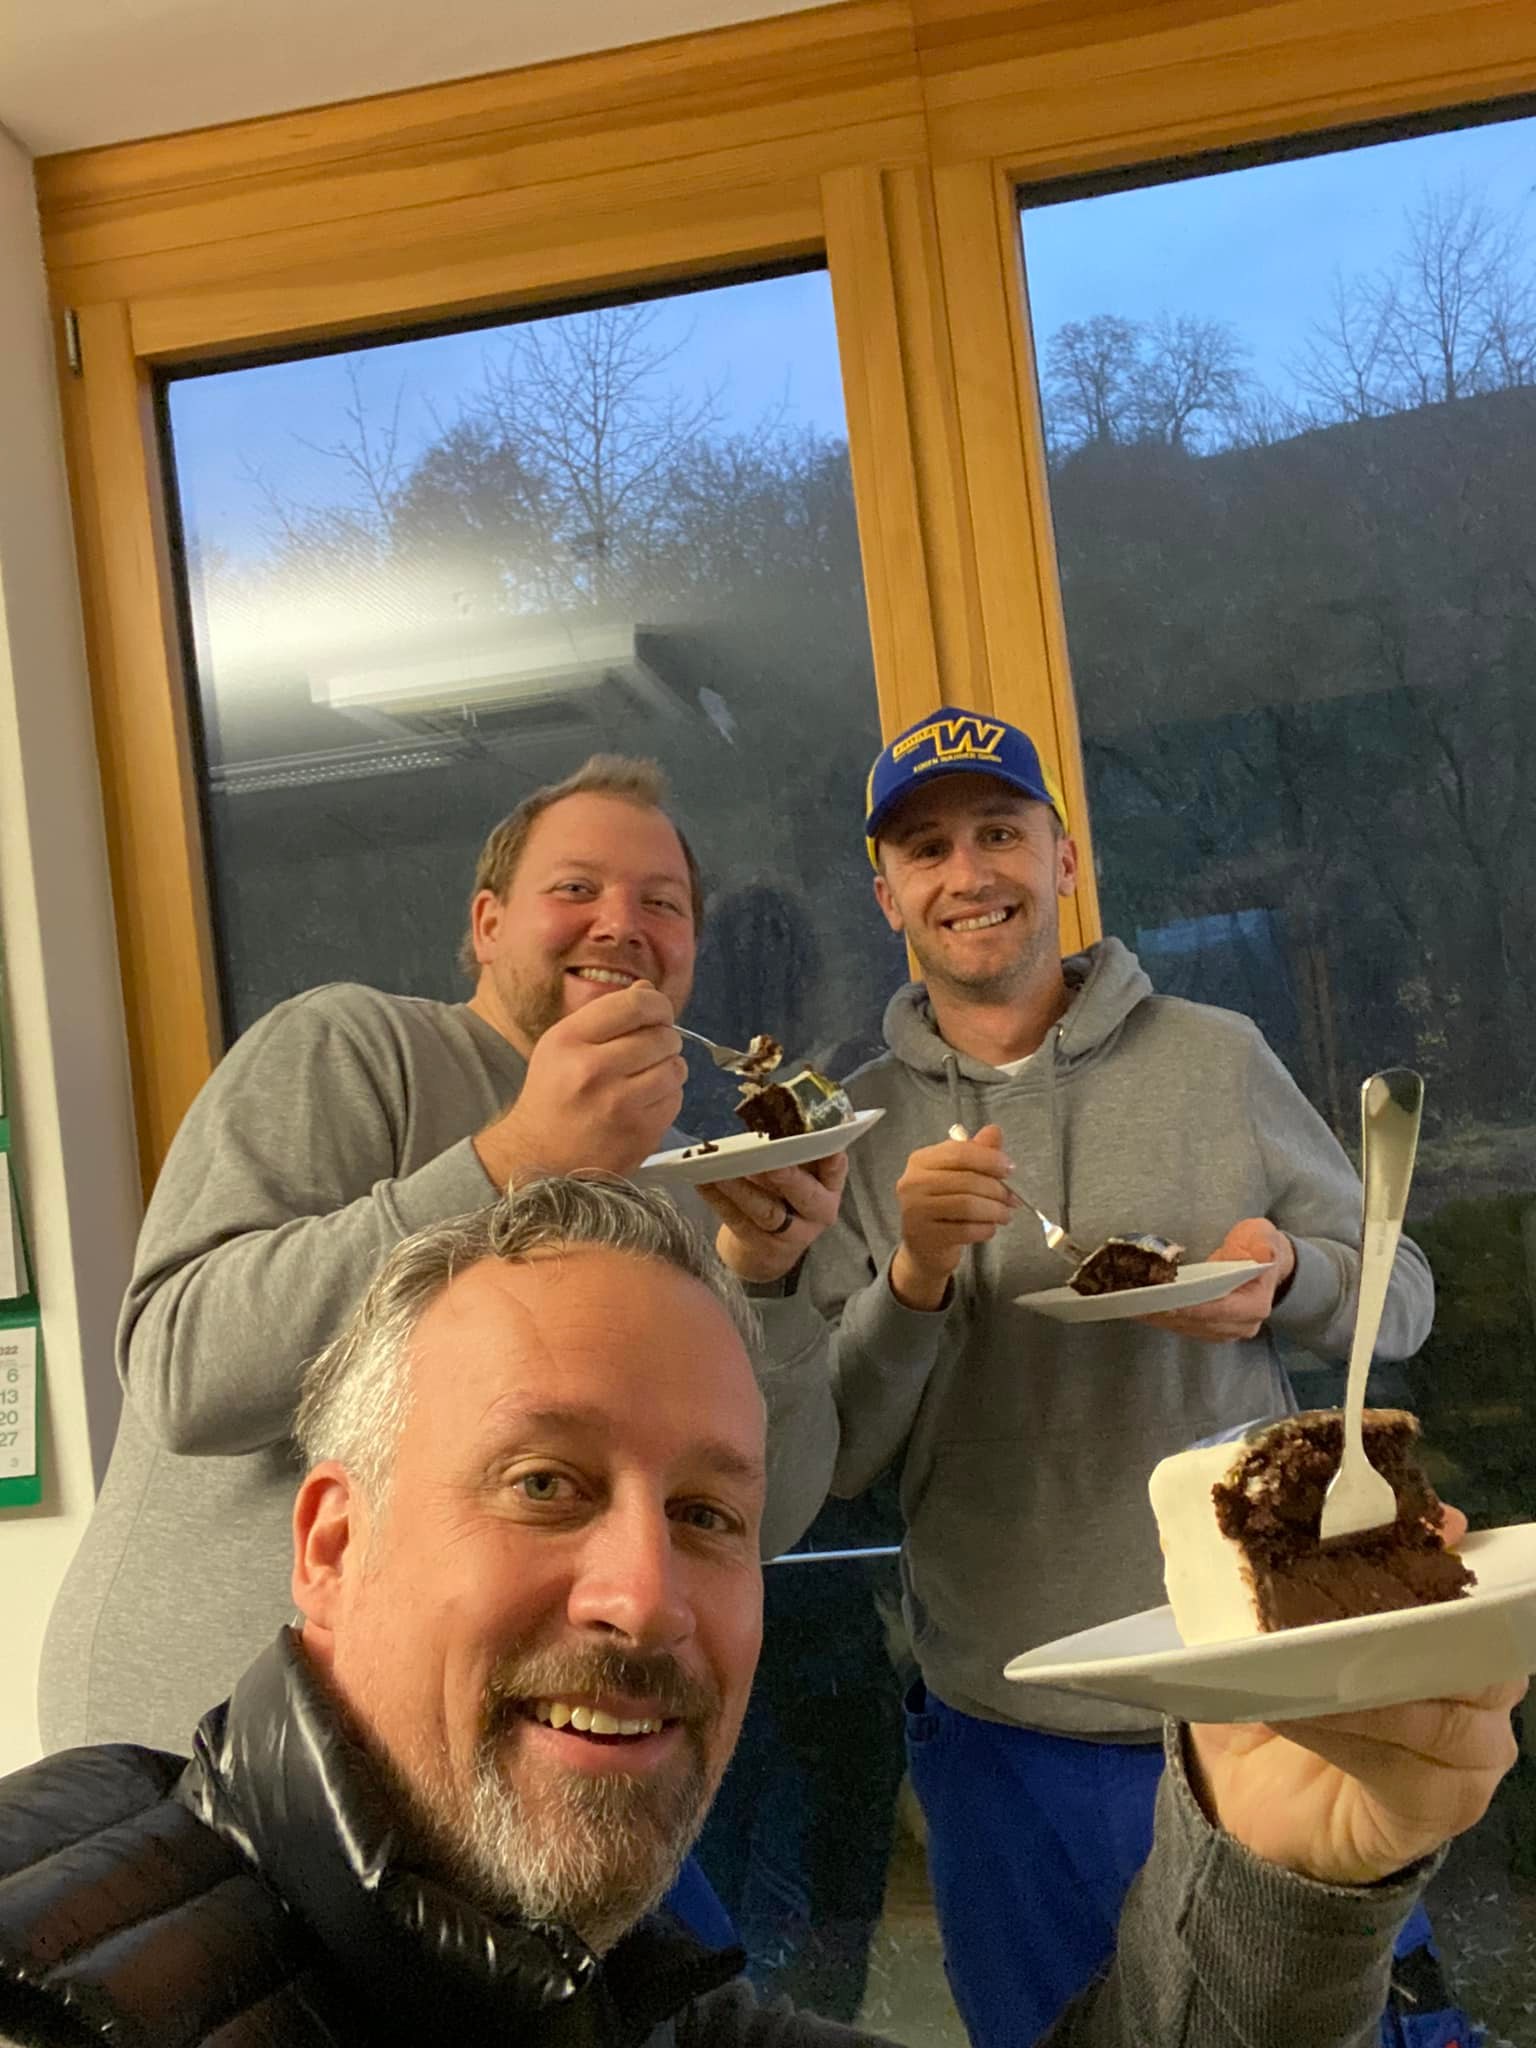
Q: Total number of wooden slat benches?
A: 0